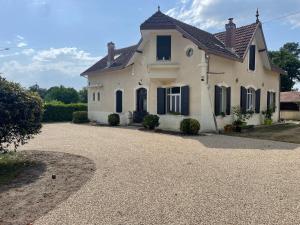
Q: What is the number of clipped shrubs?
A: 4